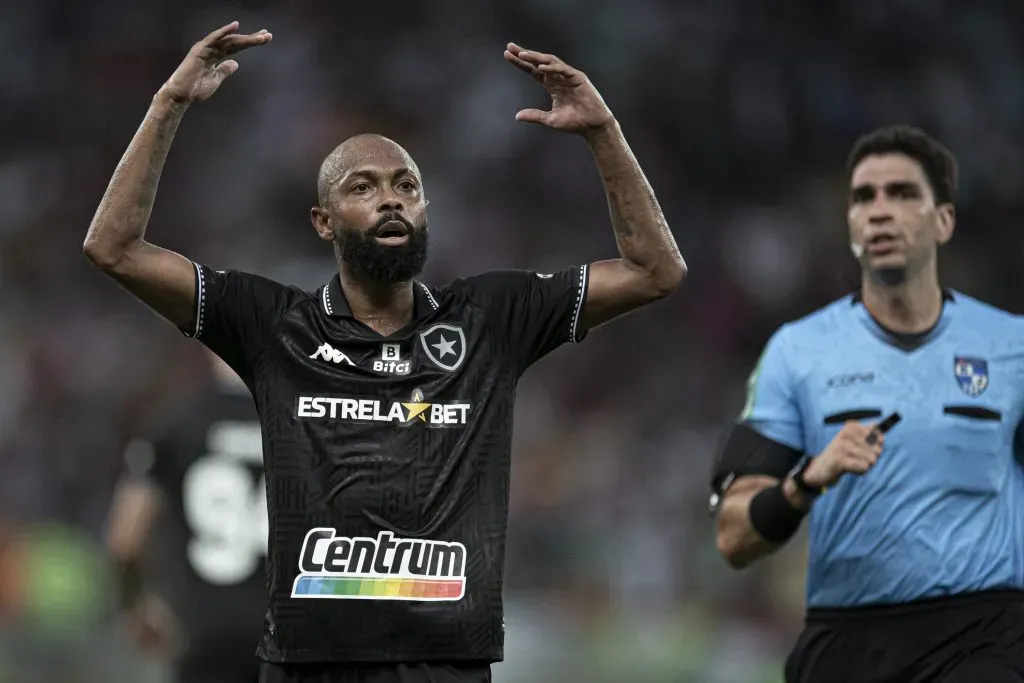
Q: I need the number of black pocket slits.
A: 2